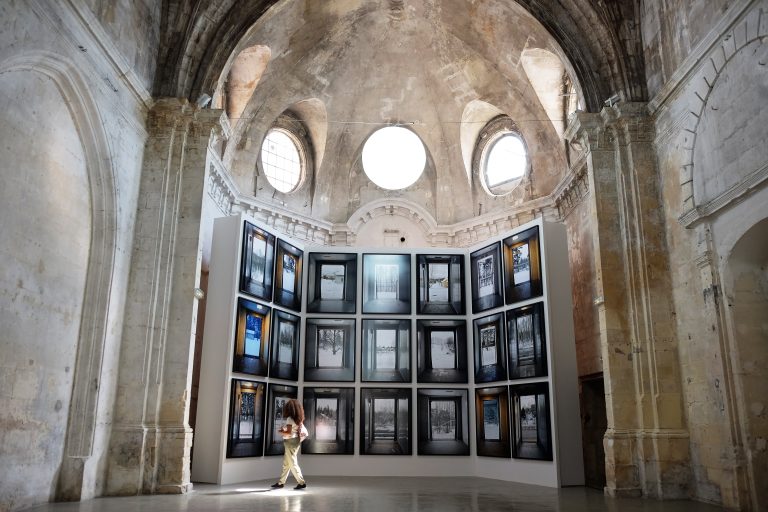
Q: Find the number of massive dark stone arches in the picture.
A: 1